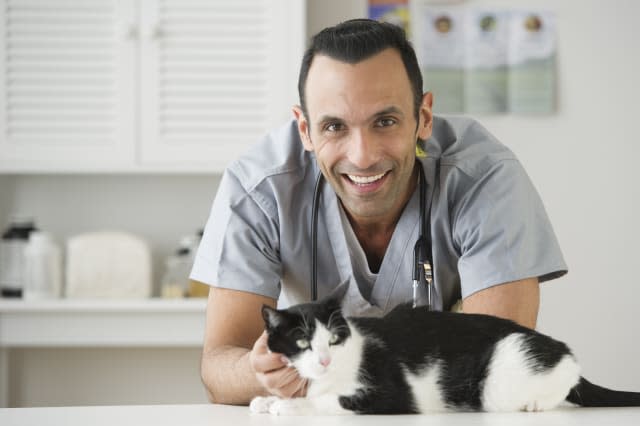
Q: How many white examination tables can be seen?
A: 1